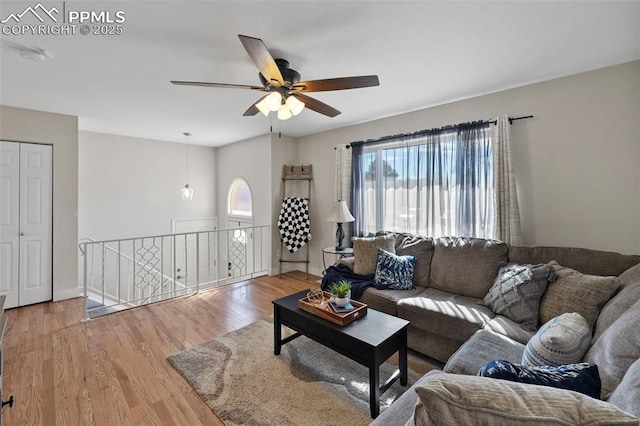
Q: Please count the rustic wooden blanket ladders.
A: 1